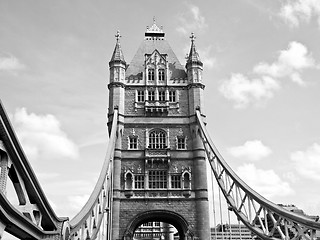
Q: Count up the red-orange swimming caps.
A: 0